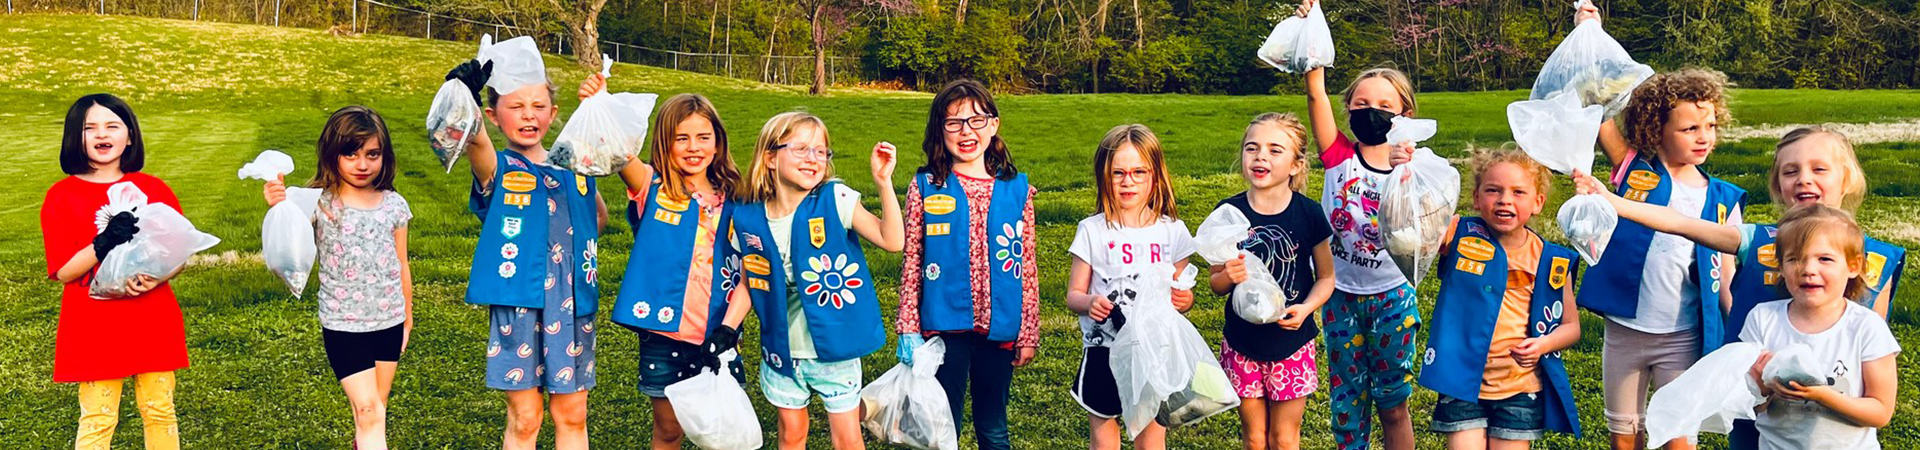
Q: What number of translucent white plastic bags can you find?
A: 13